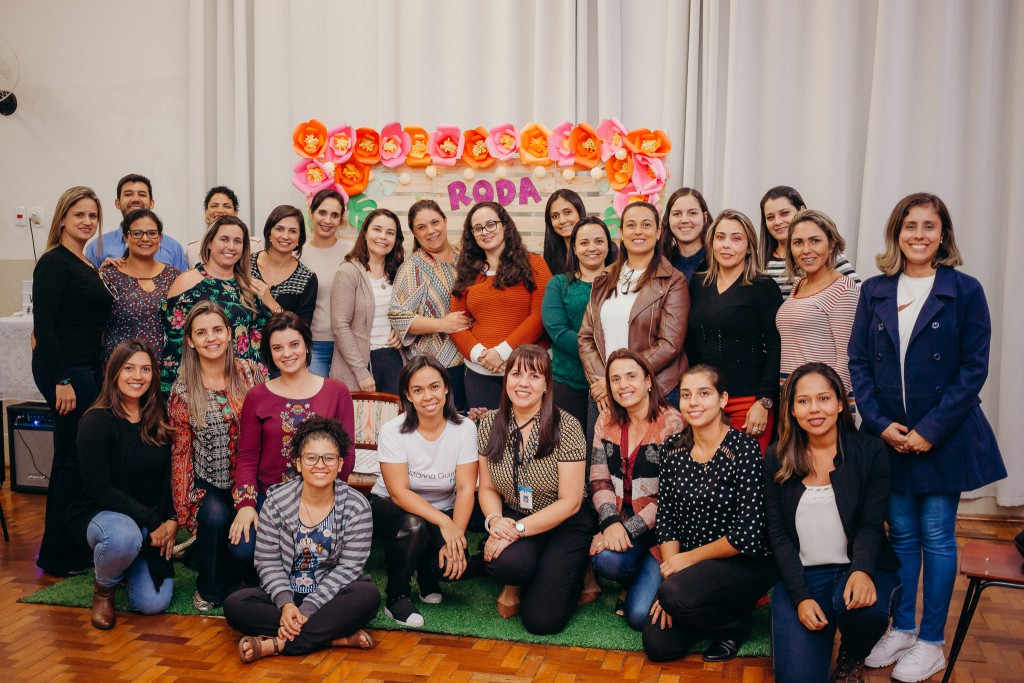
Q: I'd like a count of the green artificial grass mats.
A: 1